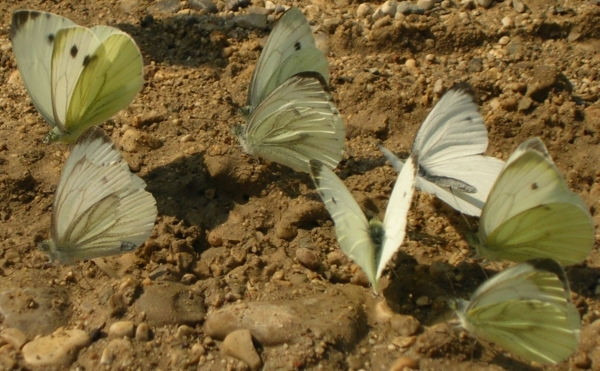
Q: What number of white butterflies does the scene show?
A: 8